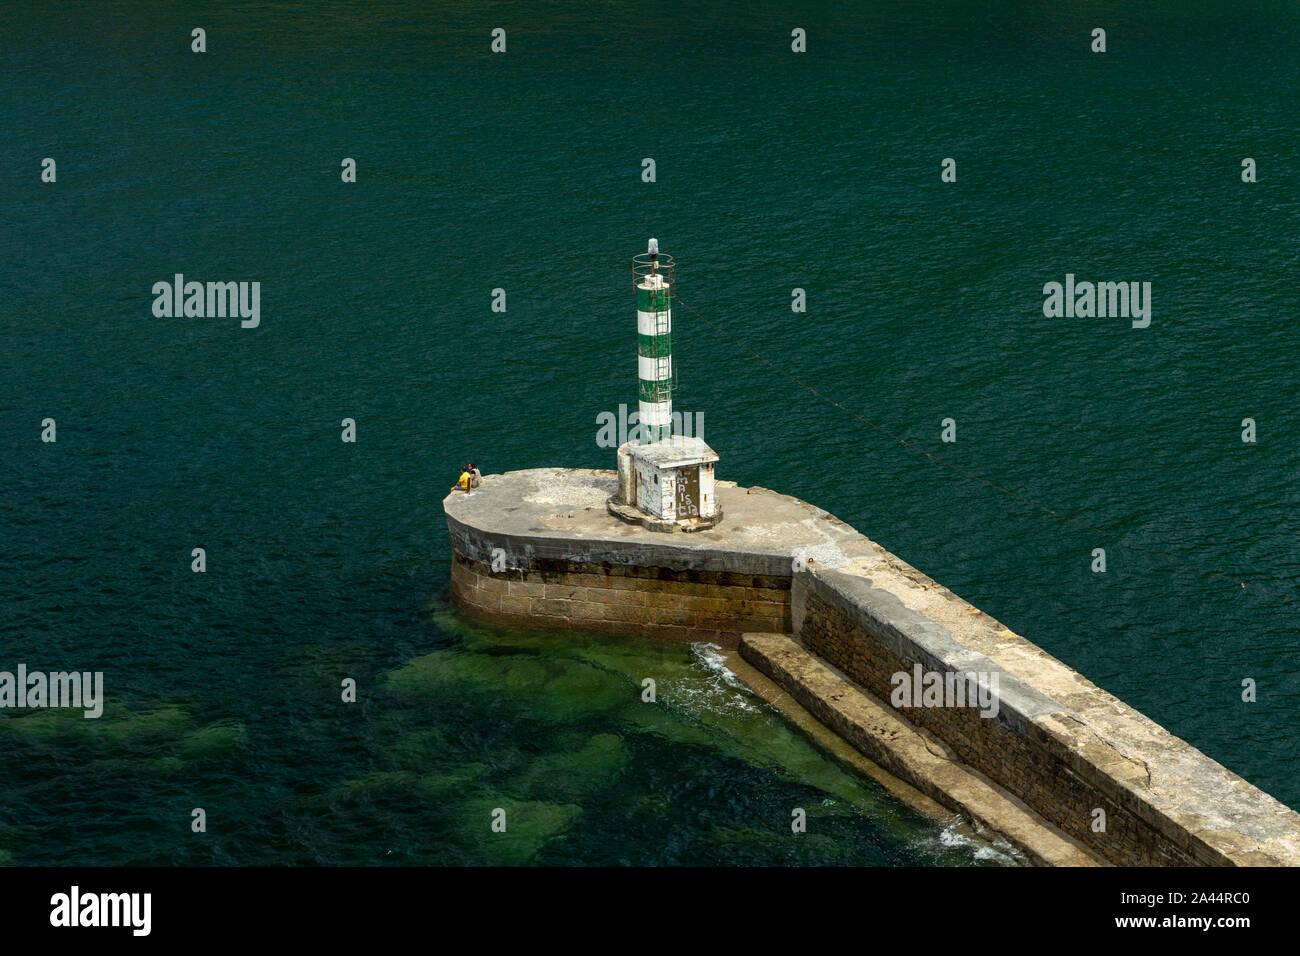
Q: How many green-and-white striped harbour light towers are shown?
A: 1